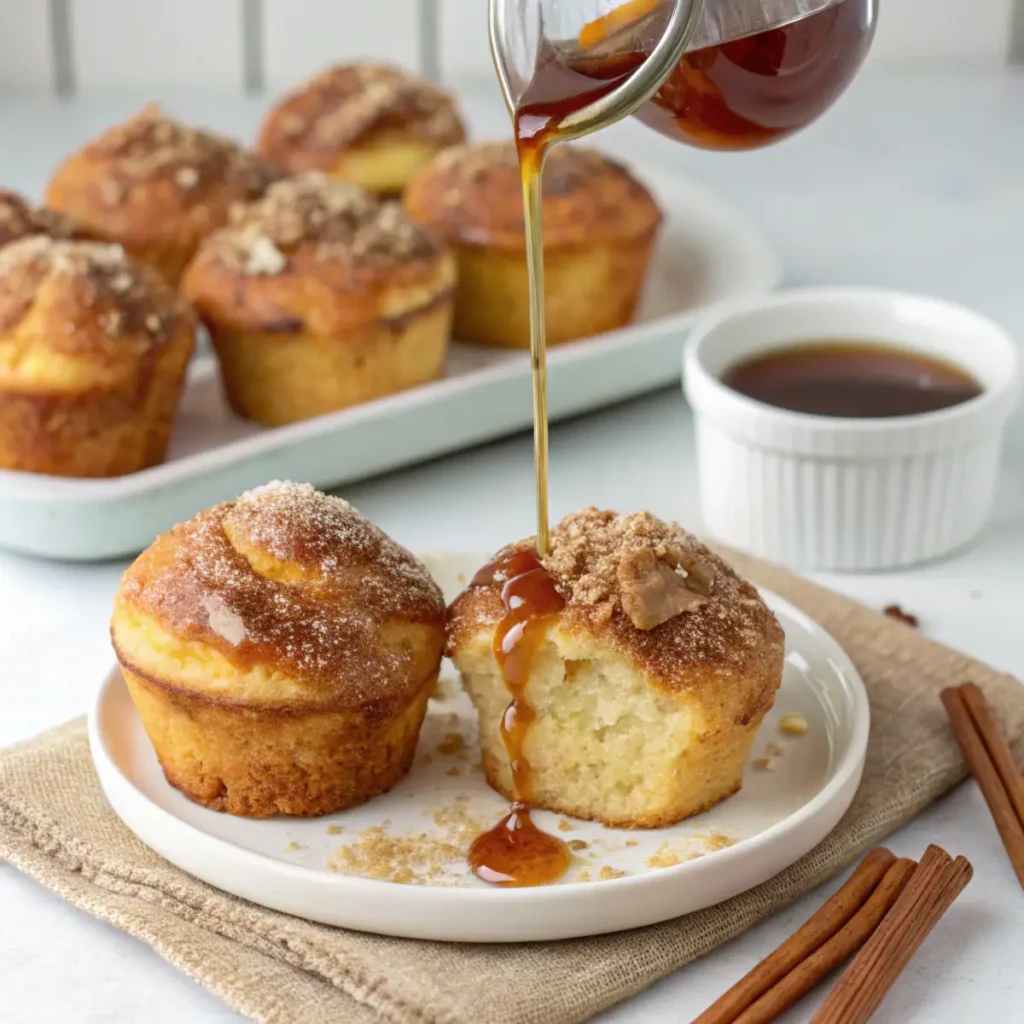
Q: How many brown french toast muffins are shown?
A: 8